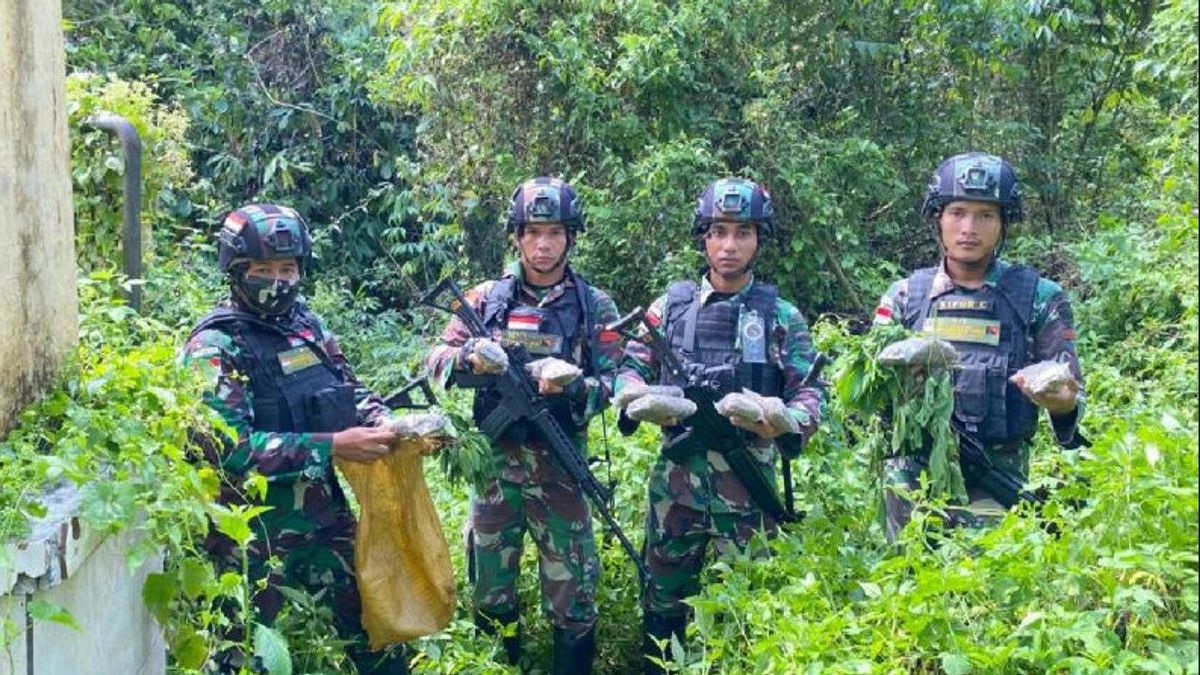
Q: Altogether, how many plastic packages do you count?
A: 9